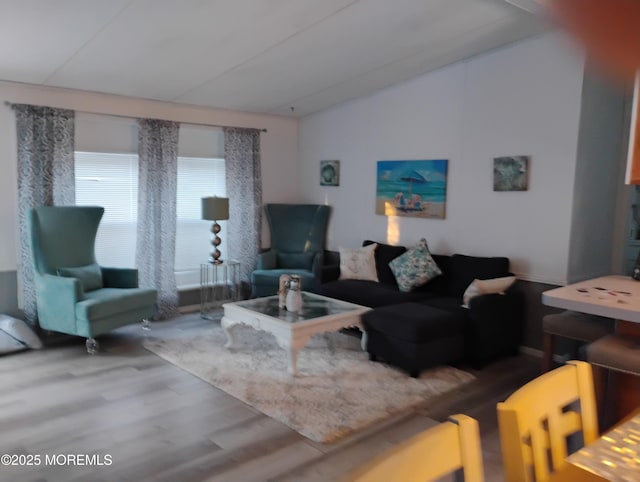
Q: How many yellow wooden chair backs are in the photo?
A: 2